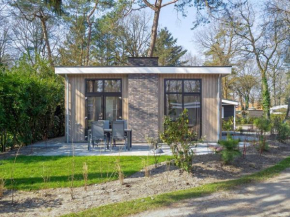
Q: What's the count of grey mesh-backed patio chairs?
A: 4